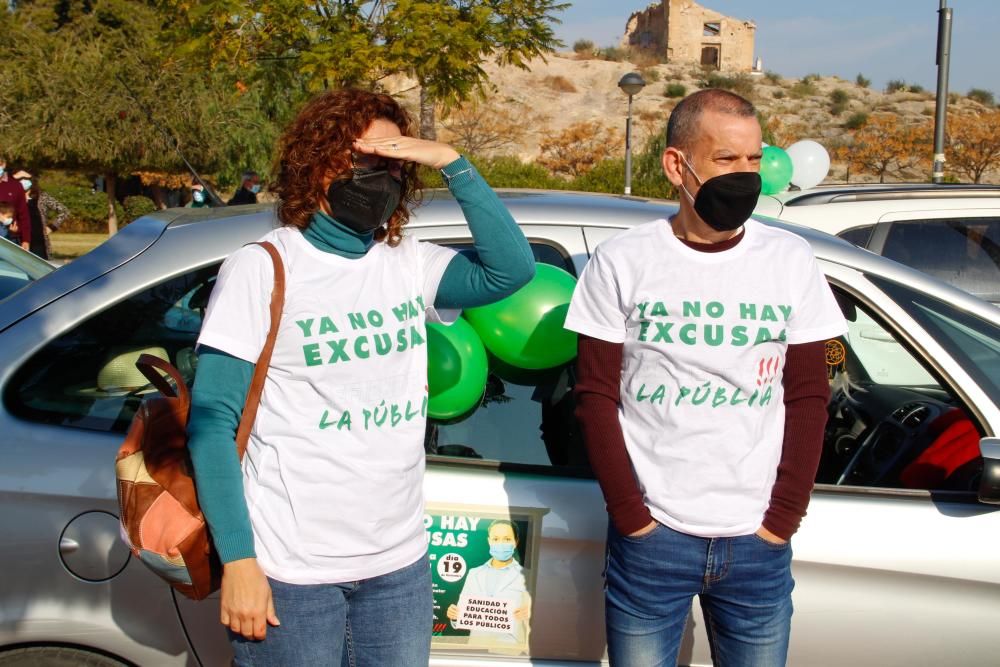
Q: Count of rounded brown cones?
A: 0